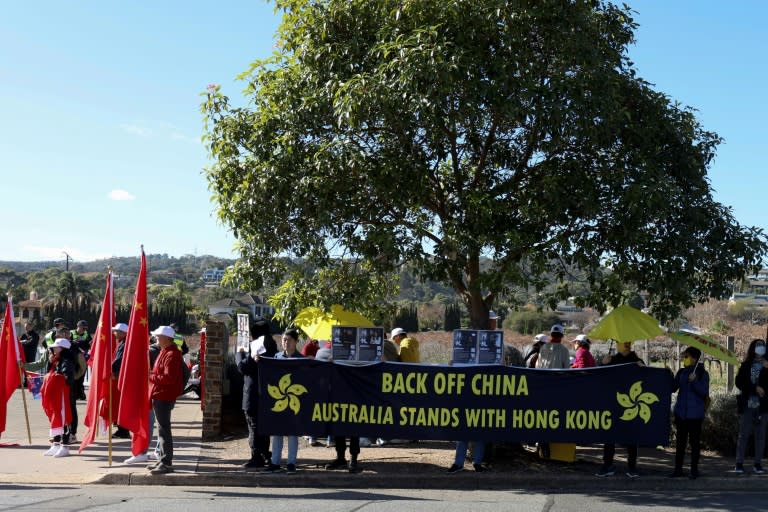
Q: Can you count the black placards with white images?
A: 4